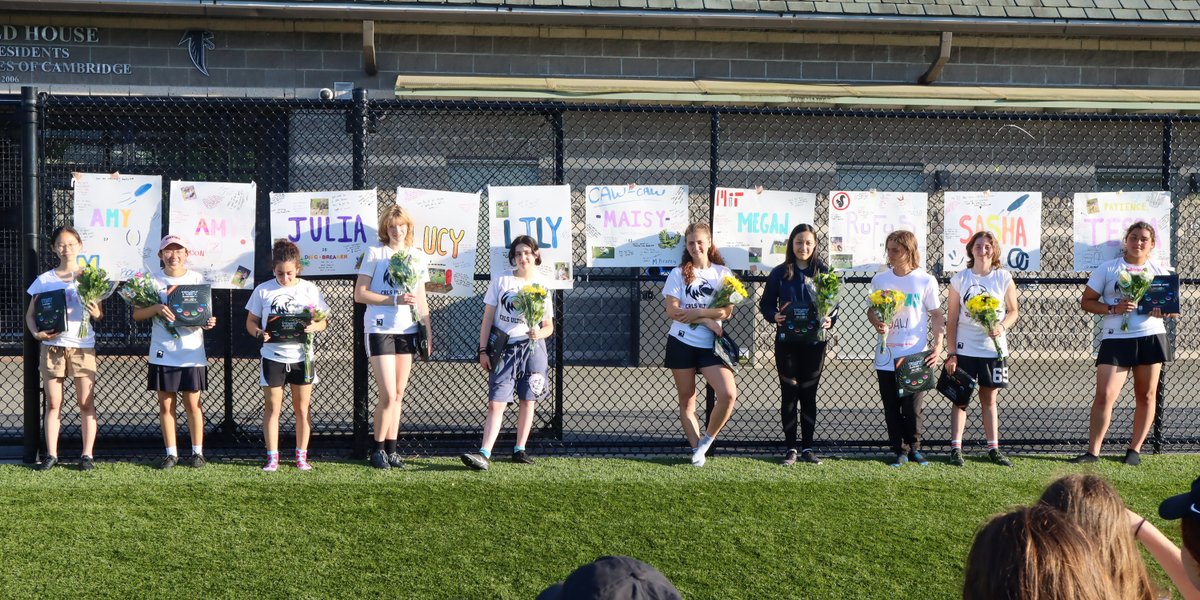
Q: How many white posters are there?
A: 10